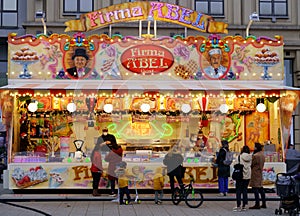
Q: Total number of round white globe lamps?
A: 7